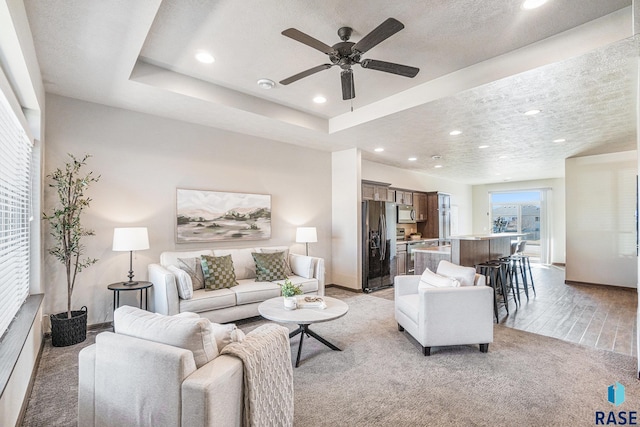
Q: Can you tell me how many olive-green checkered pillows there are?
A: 2